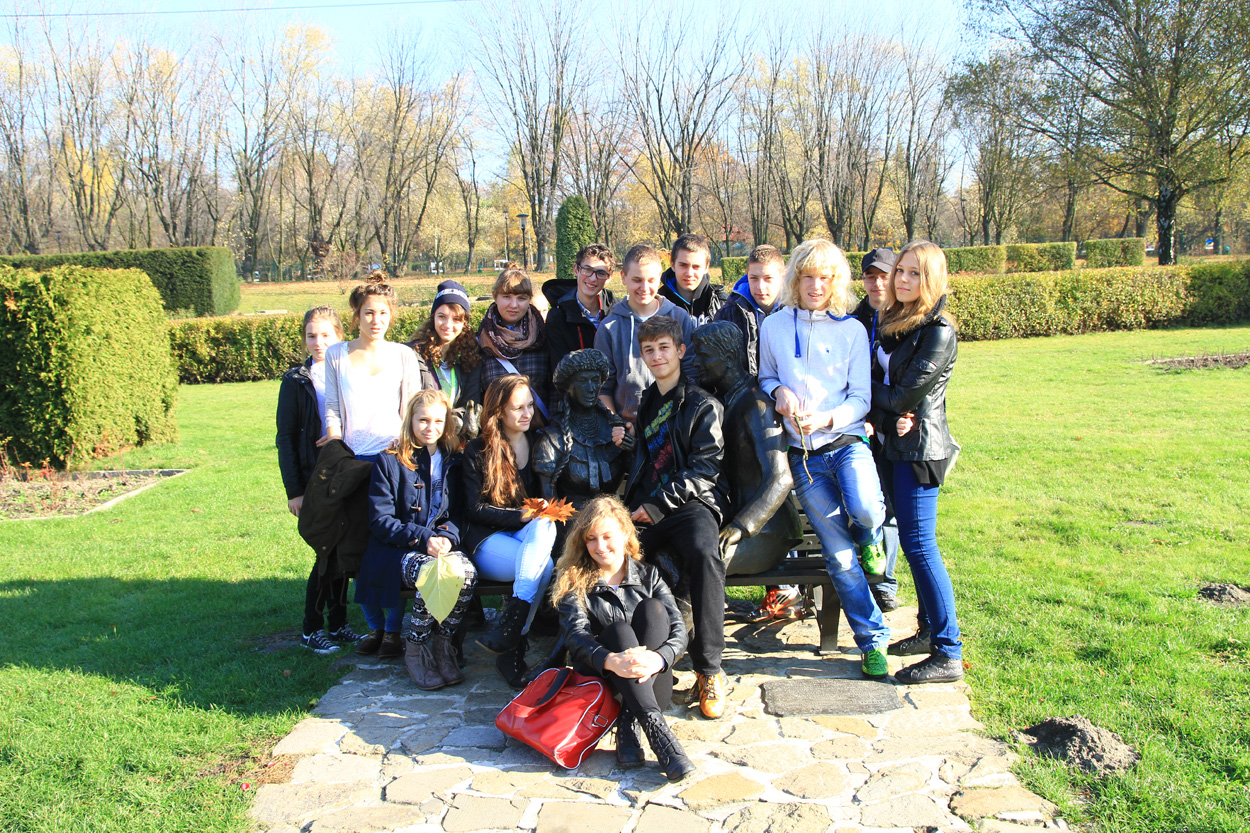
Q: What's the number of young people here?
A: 15